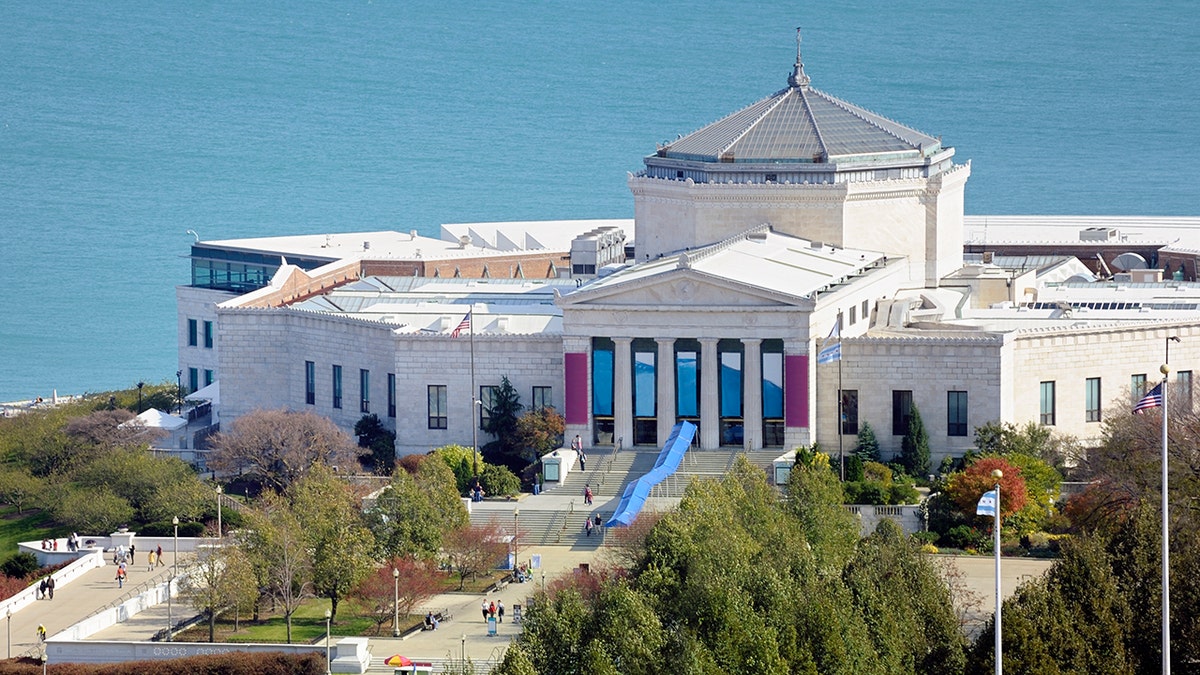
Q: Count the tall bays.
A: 5